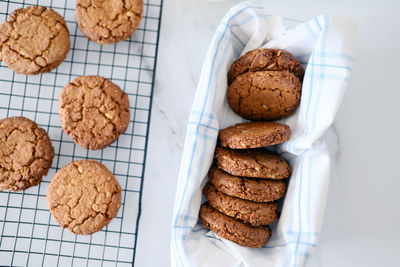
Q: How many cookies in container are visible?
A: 7